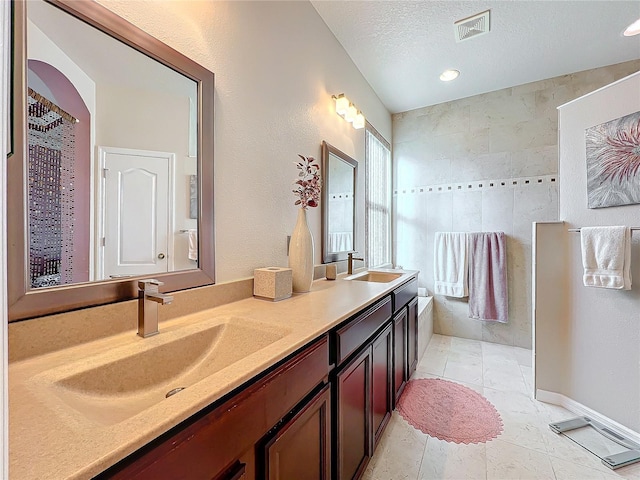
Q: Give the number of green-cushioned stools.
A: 0